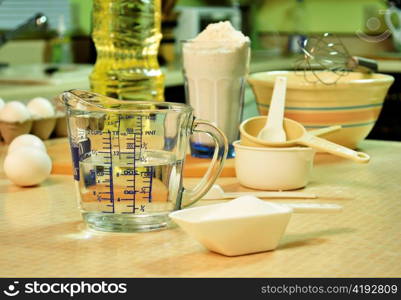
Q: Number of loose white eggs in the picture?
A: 2